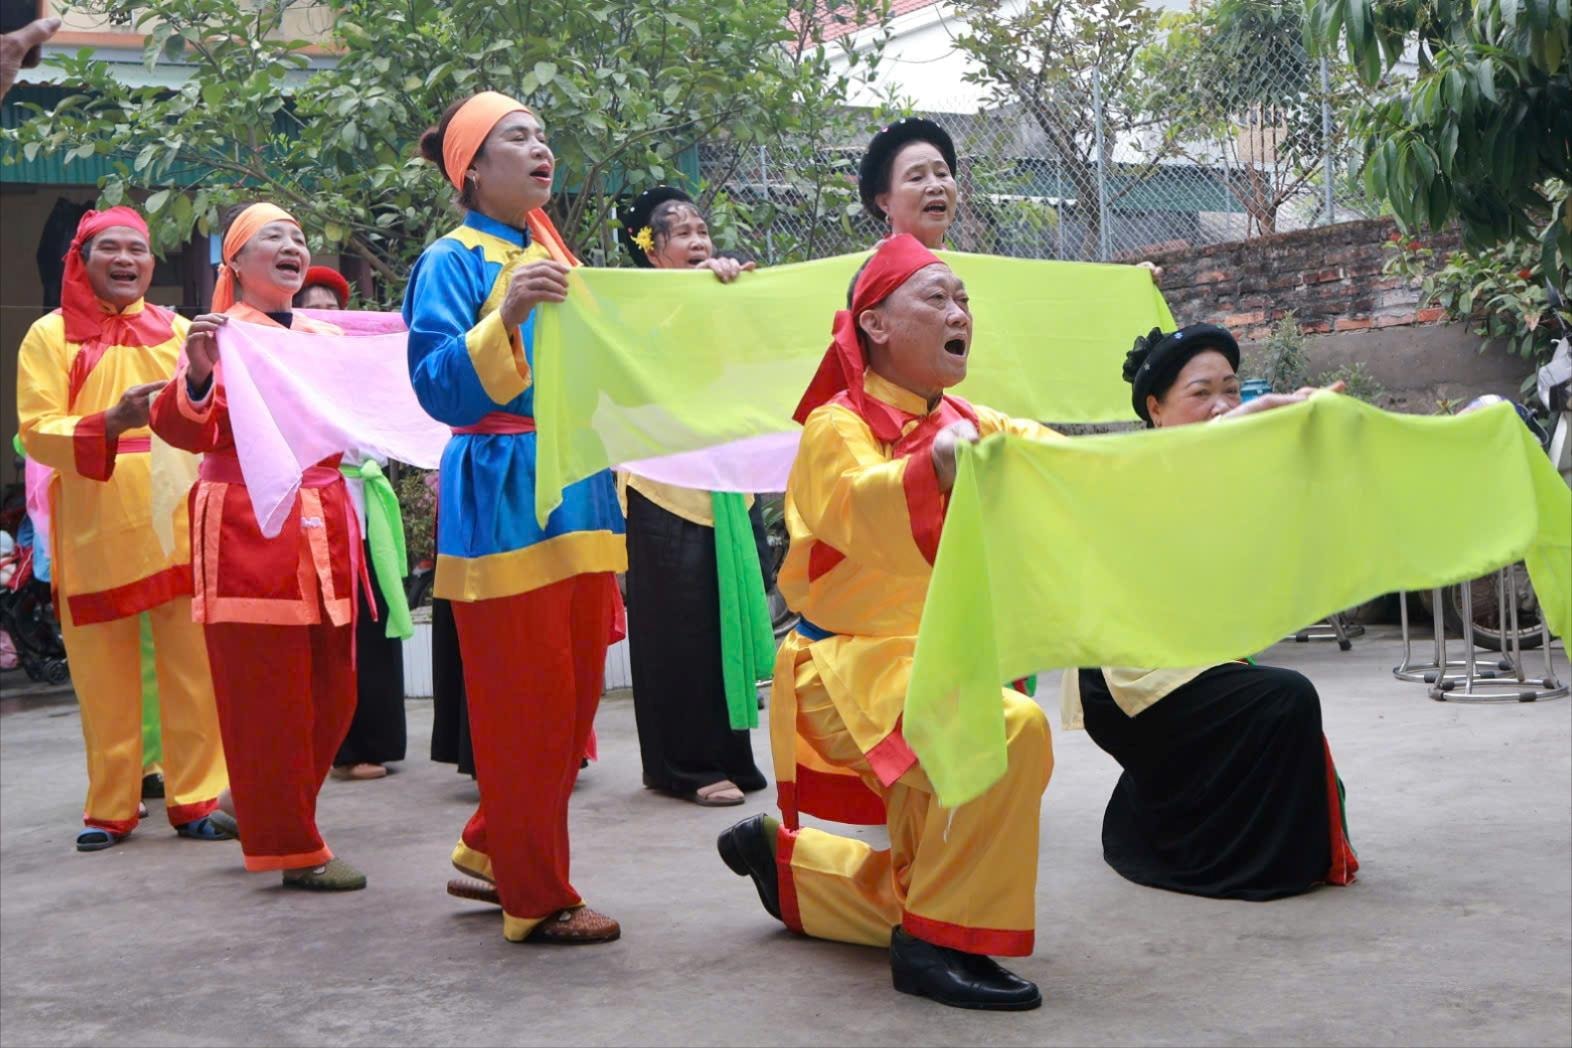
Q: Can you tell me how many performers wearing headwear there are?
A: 8